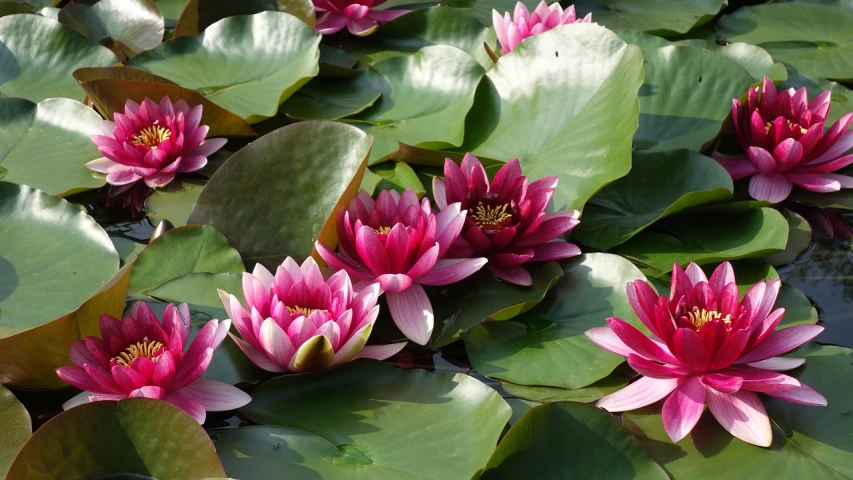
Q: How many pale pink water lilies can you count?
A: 2